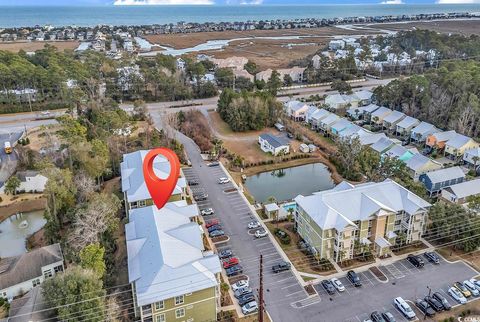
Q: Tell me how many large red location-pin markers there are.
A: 1